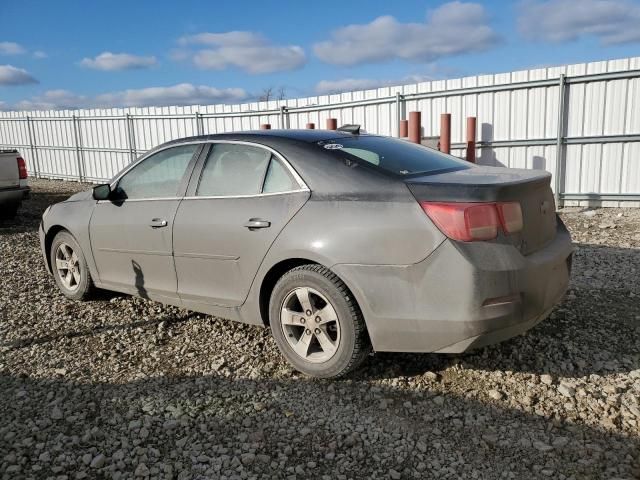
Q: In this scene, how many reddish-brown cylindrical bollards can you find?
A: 7